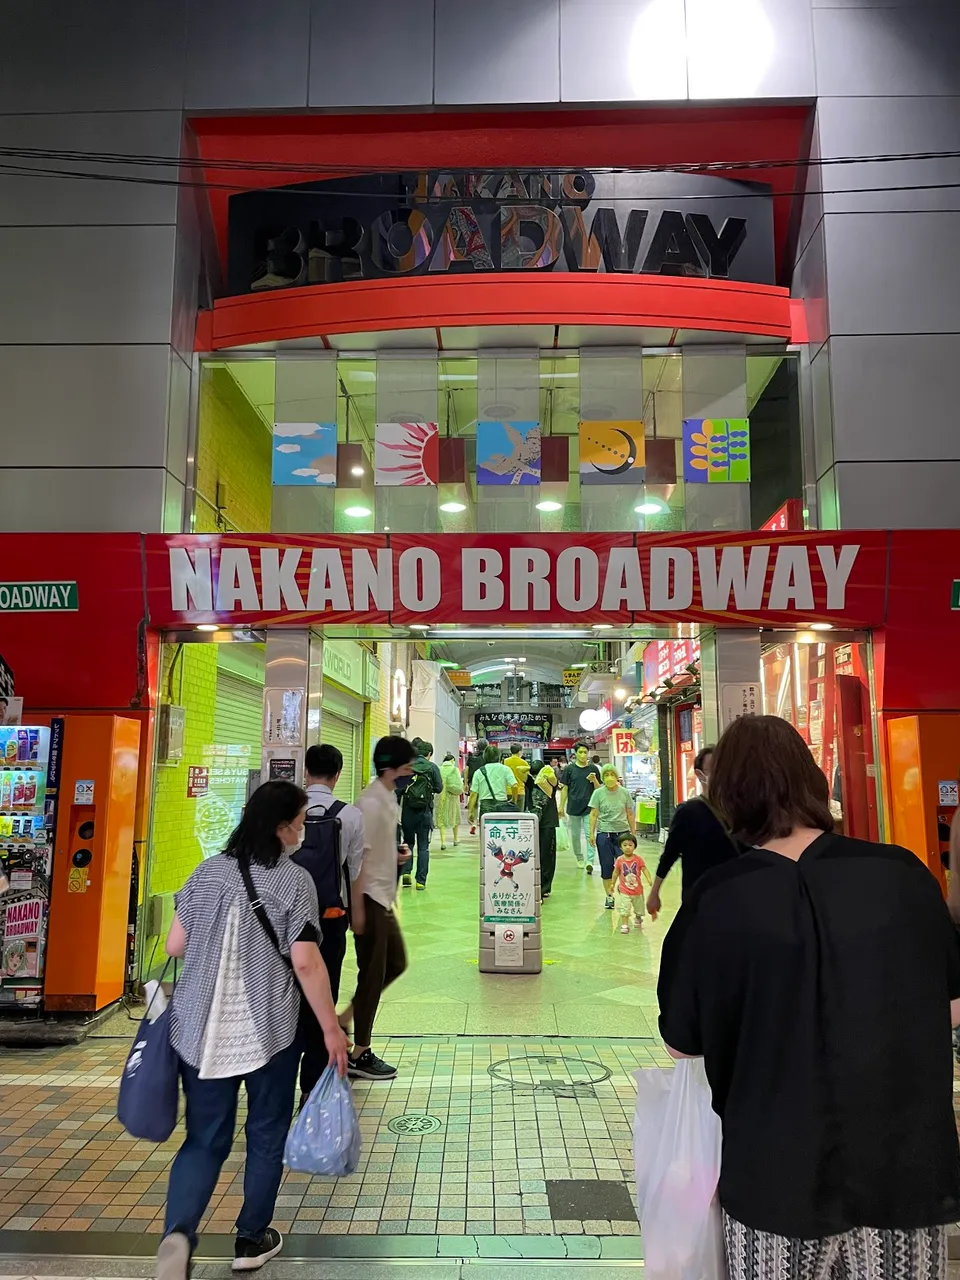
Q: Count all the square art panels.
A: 5